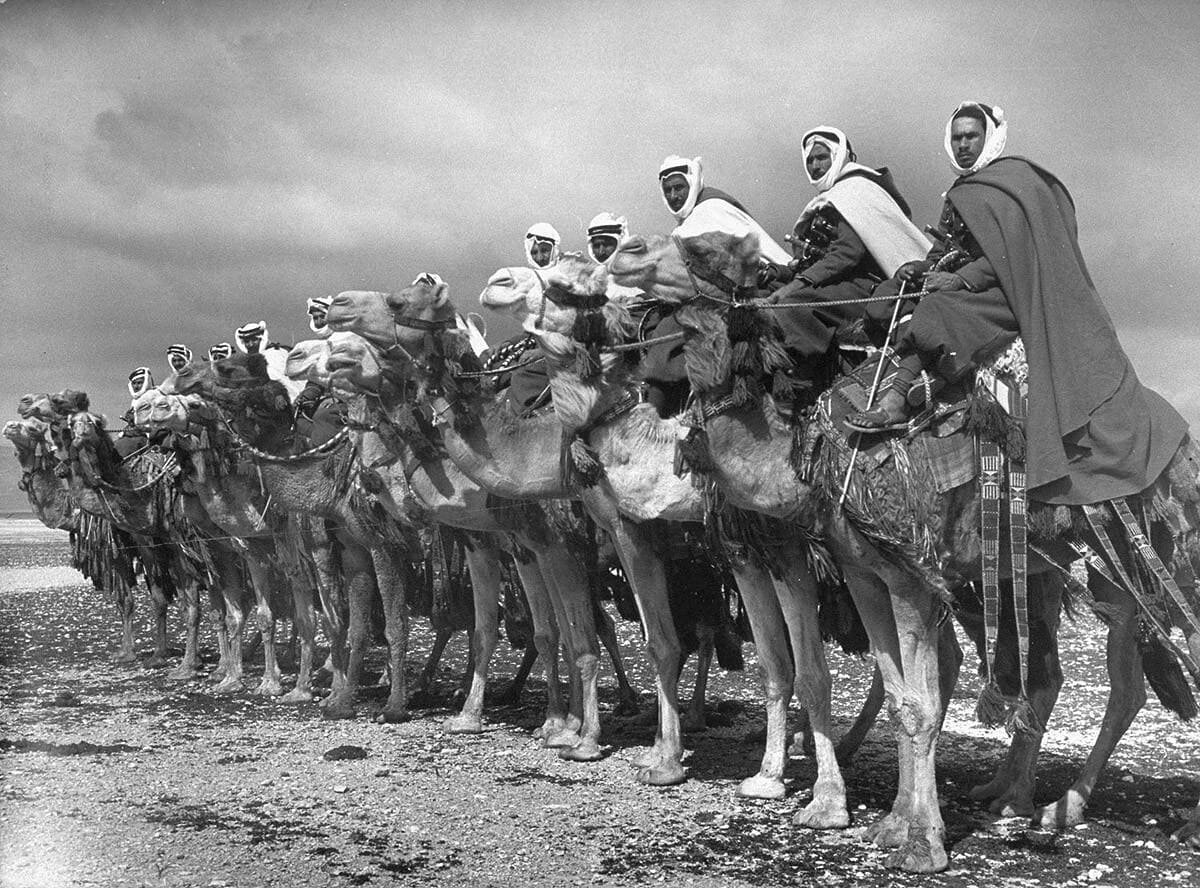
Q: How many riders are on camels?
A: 11